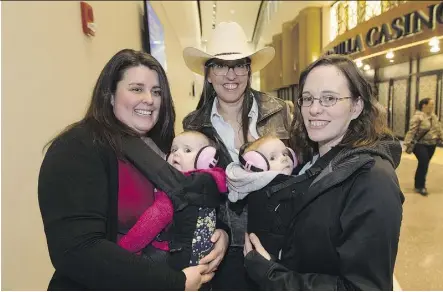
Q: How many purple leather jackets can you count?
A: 0